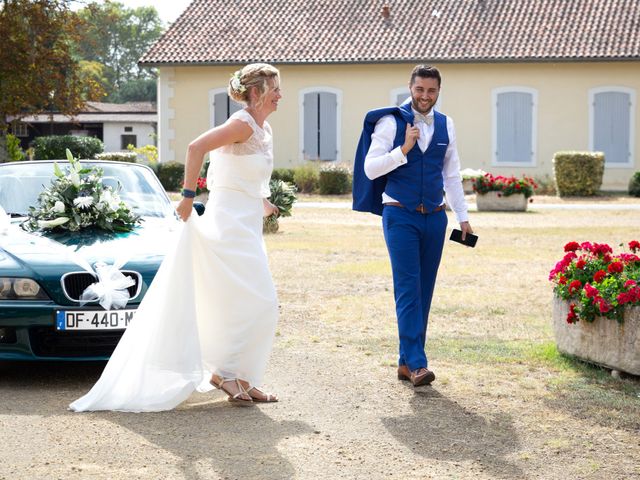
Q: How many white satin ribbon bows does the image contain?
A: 1